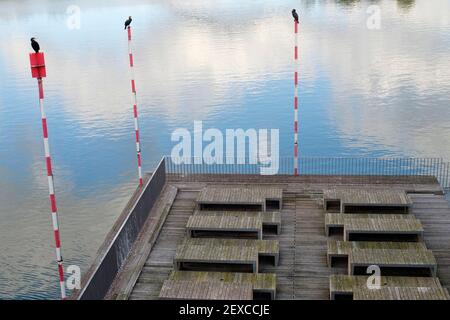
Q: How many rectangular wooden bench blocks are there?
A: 8